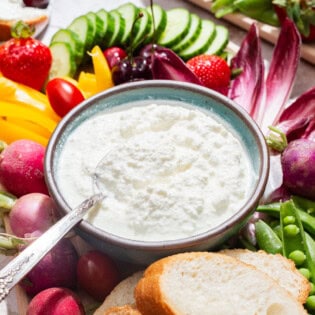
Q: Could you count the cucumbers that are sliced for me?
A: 13